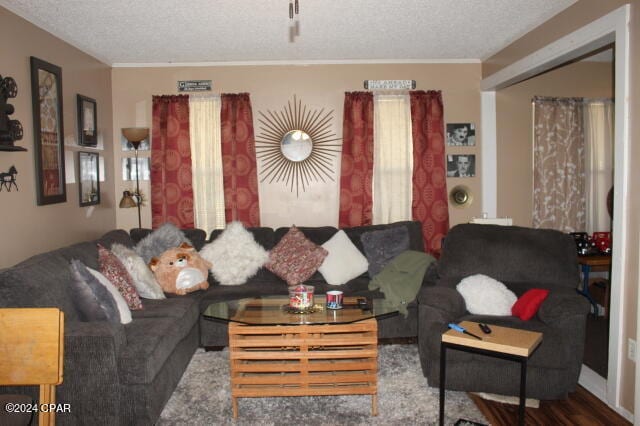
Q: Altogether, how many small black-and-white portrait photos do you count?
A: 2